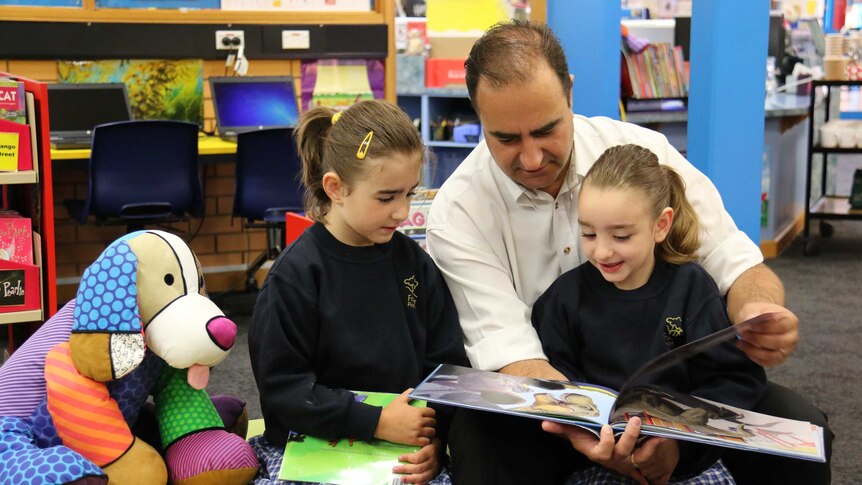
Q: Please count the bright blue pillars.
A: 2